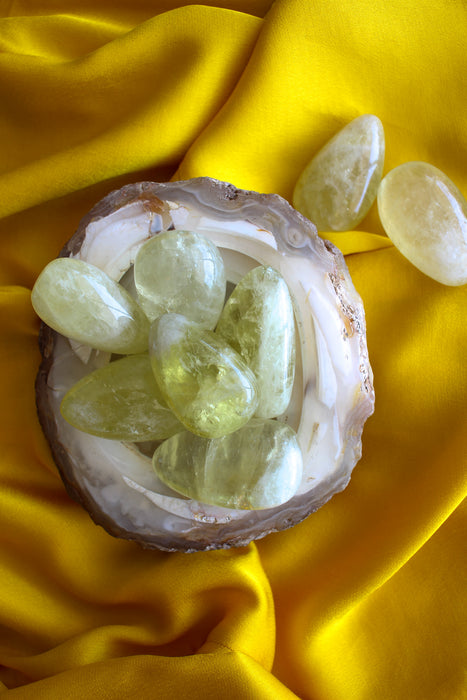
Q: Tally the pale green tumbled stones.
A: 8